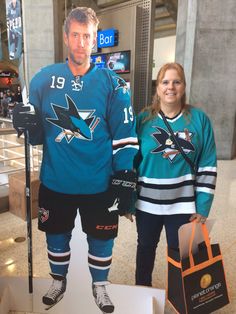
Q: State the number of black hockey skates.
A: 2